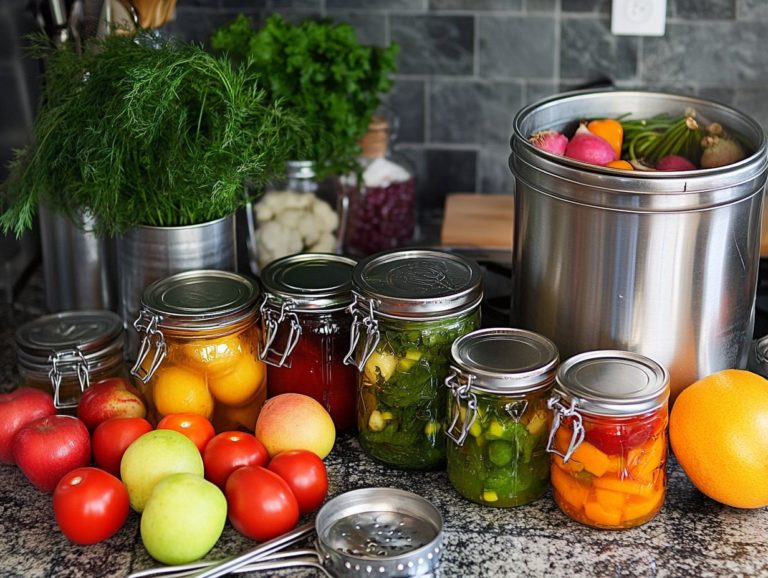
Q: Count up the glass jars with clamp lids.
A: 6